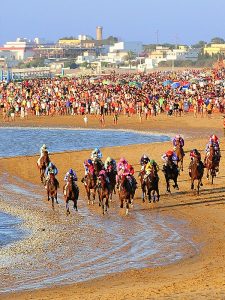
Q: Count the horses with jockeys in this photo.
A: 15